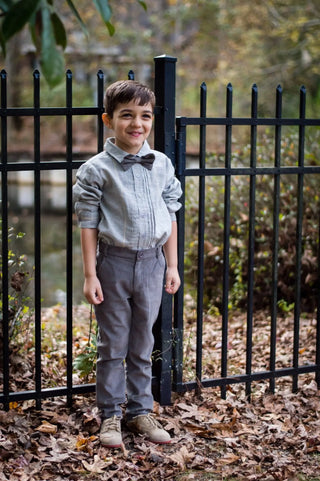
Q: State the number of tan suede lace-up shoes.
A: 2